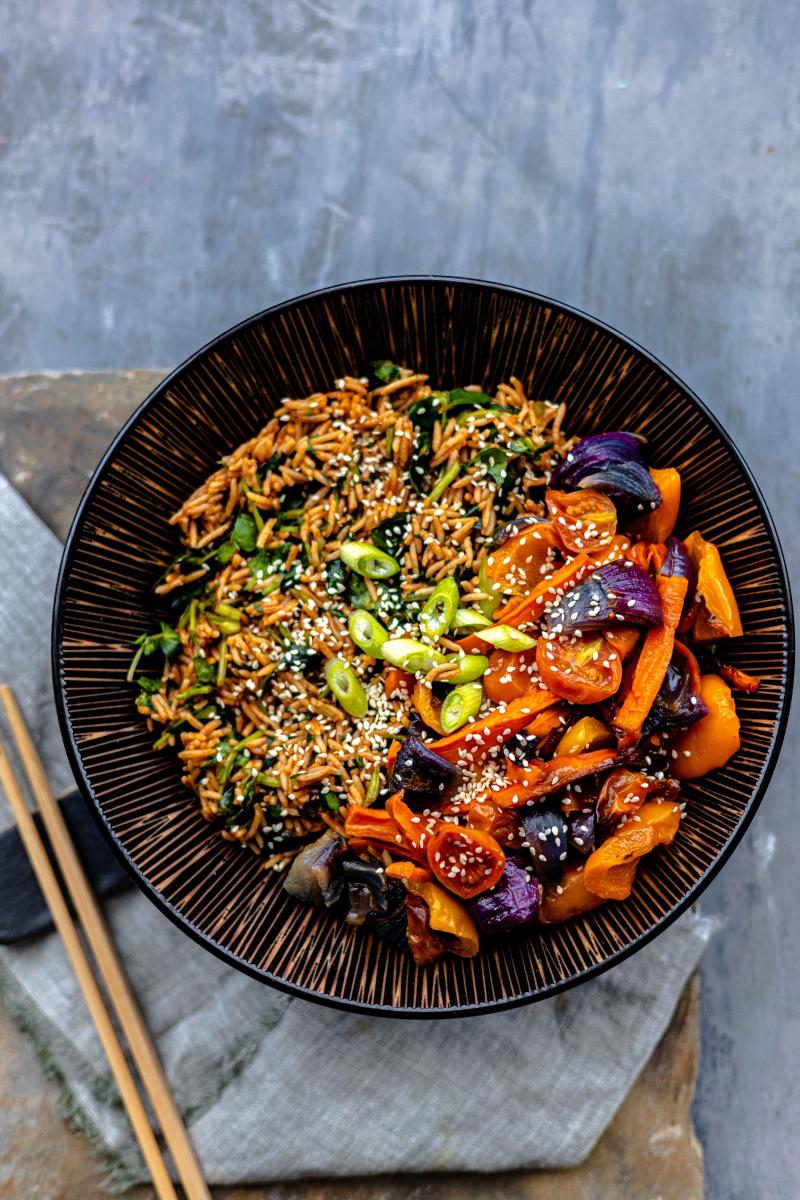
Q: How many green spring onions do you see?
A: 9